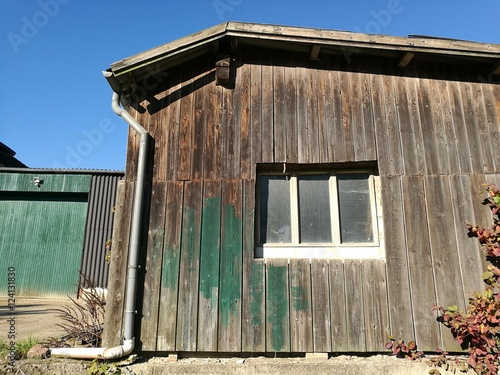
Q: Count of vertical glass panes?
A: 3